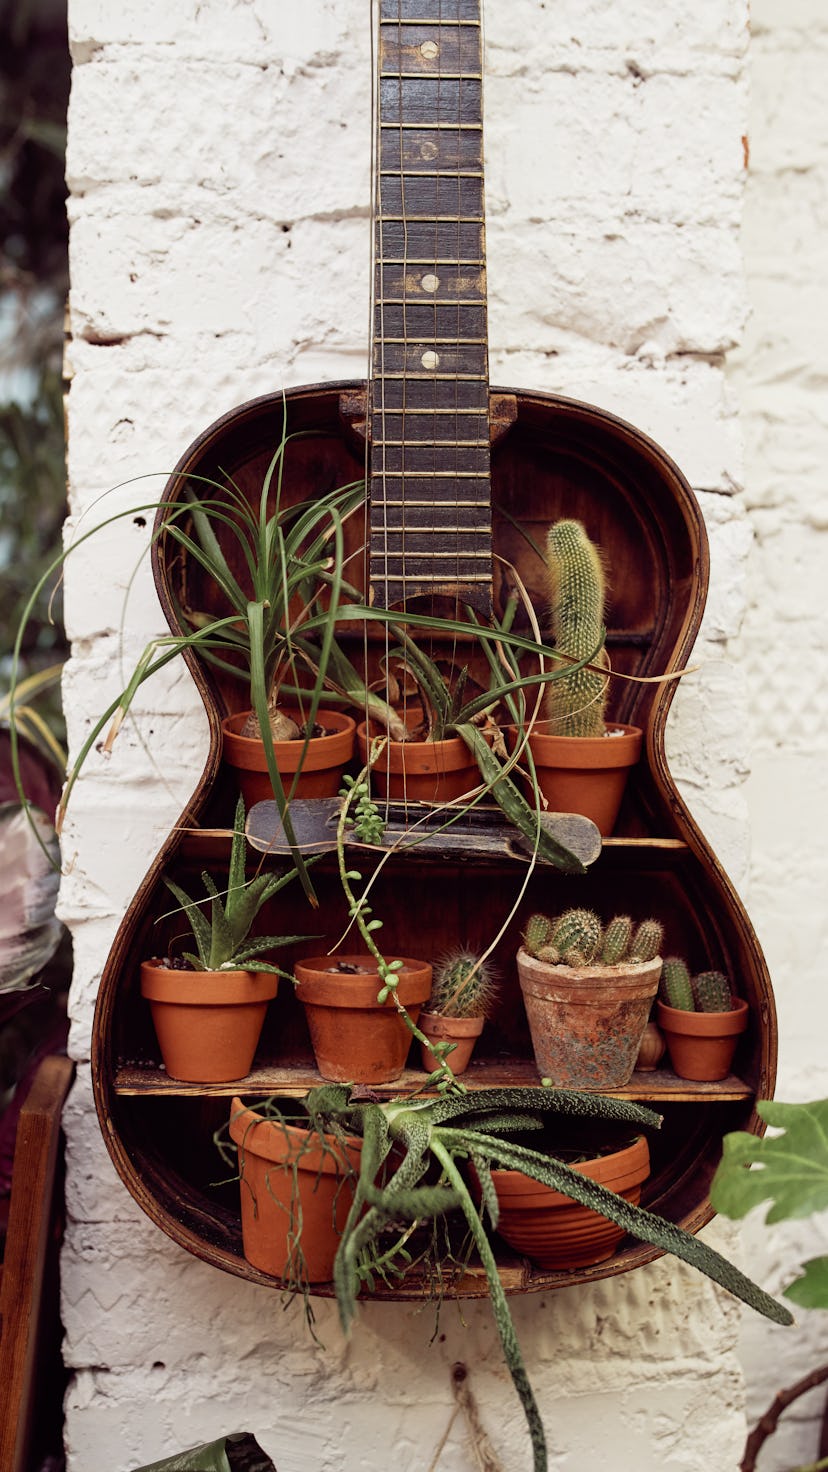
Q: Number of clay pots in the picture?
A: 10